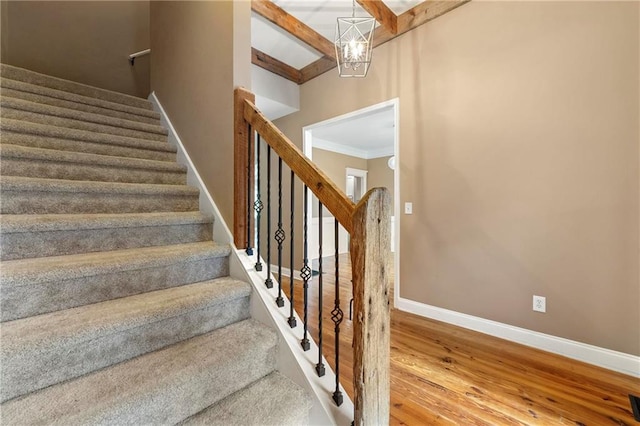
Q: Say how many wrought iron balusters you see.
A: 8